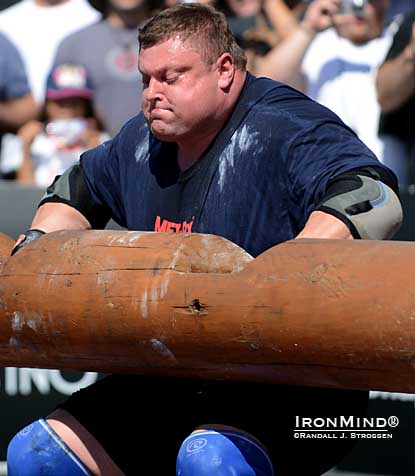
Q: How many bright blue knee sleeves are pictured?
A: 2